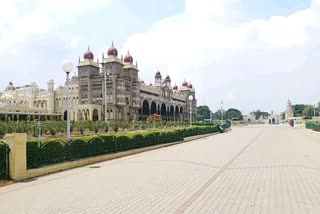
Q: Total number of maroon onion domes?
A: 6